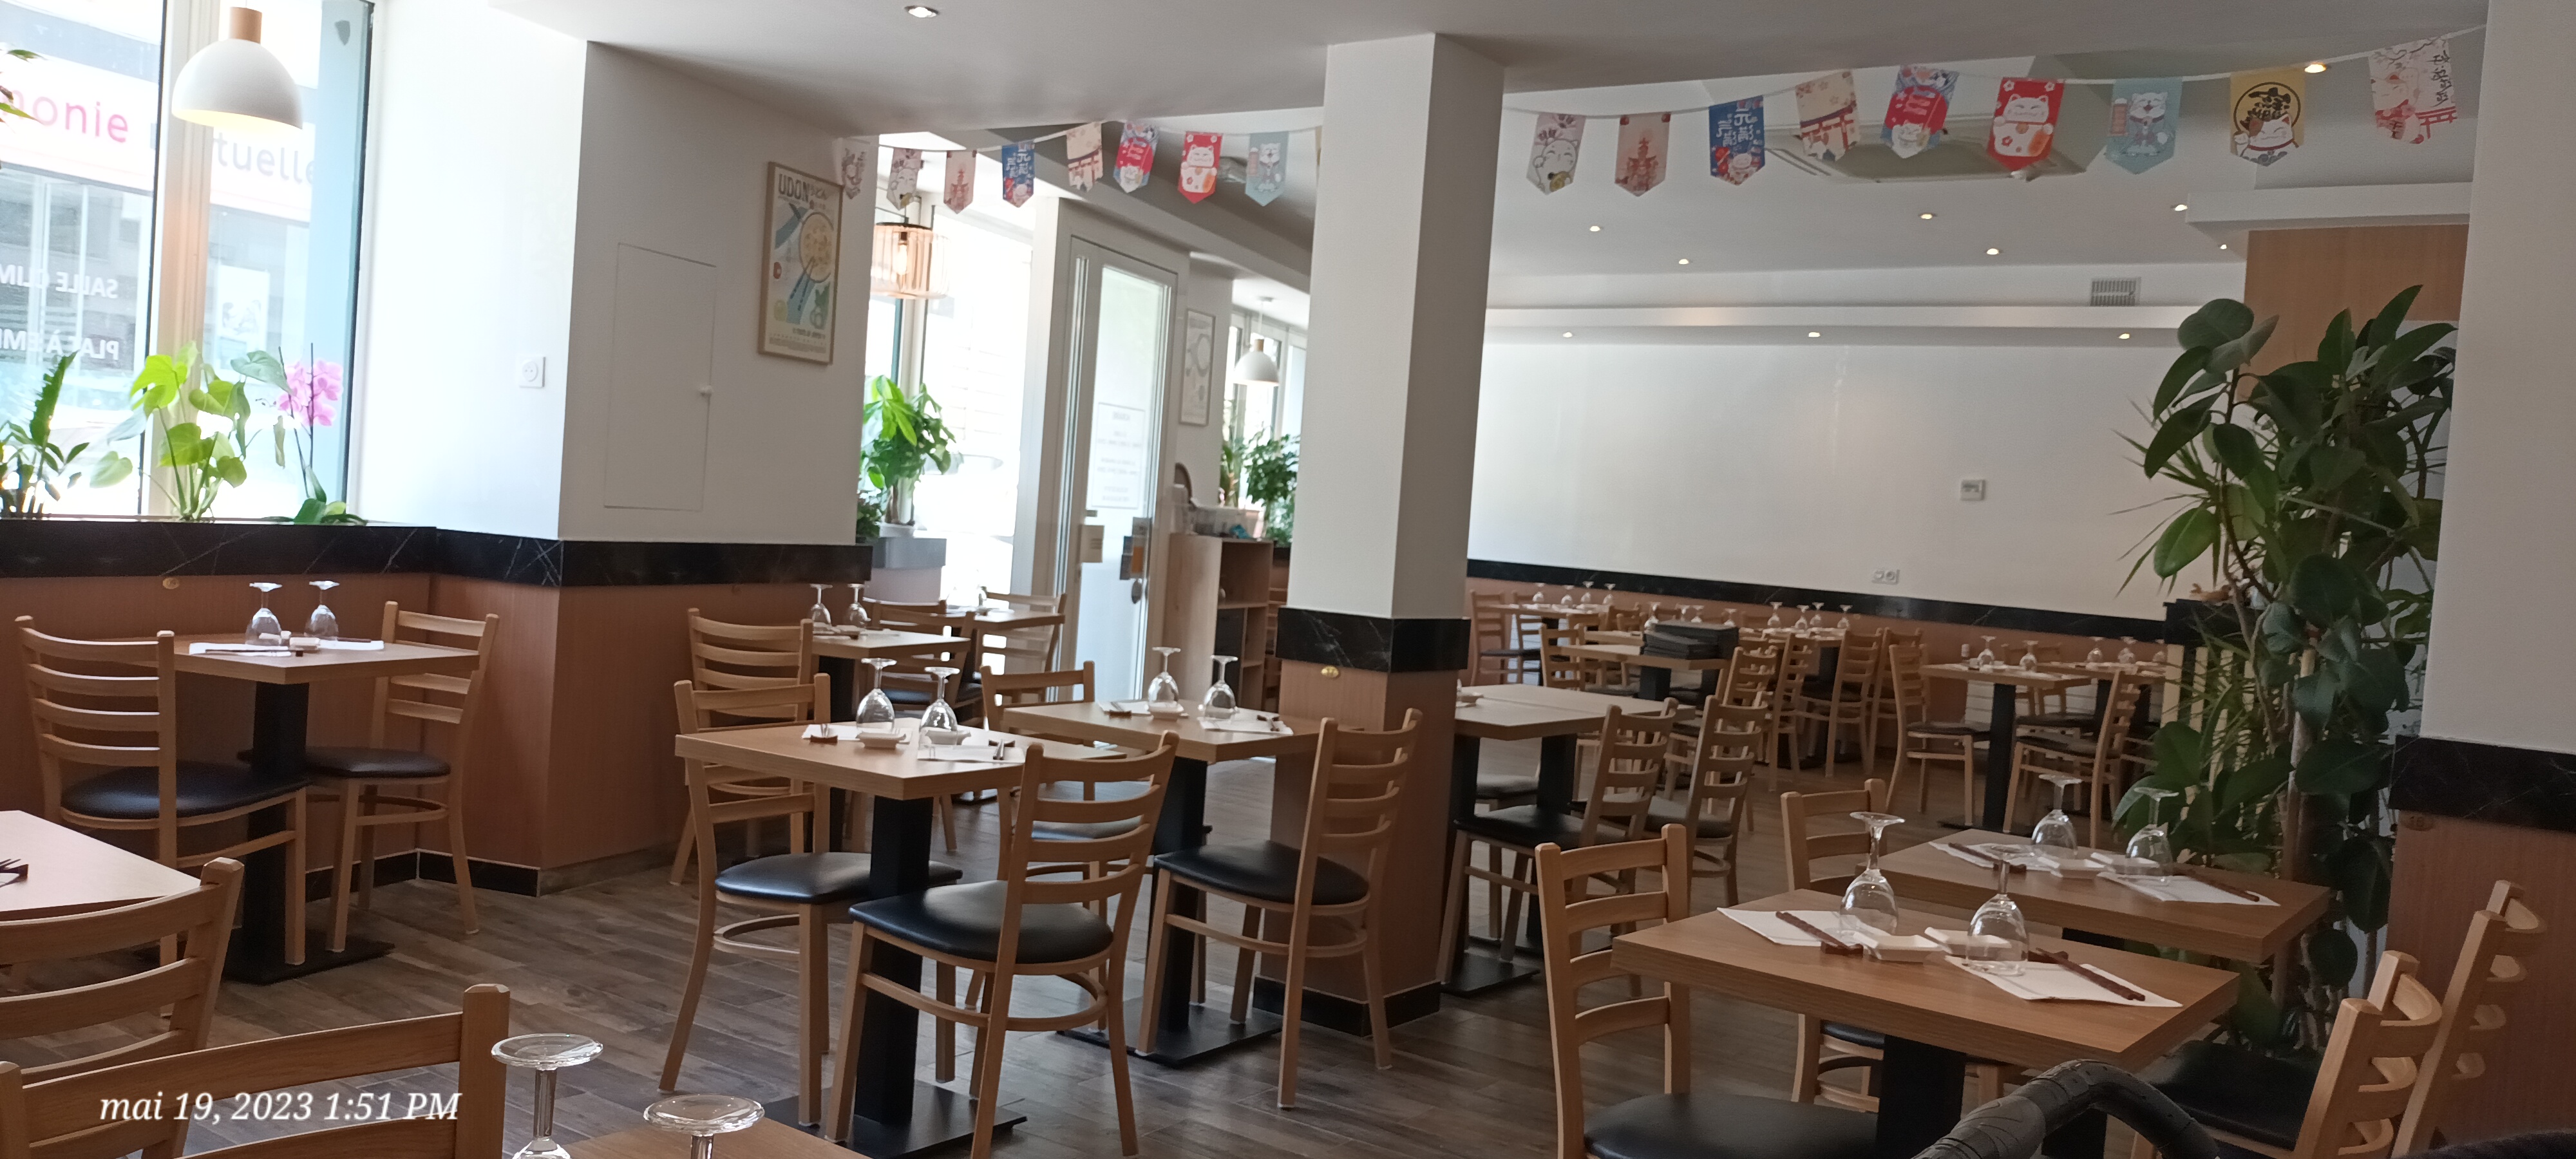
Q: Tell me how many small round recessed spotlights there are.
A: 11